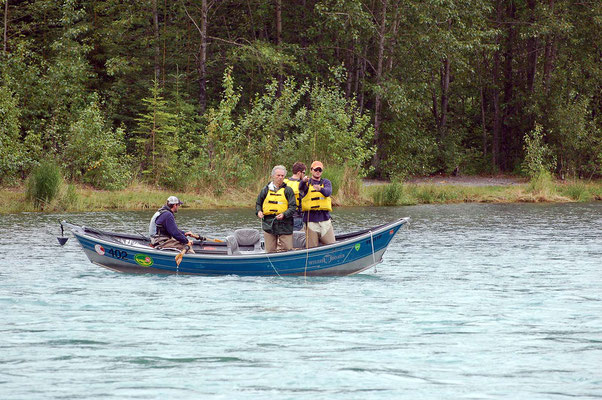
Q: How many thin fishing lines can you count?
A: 2